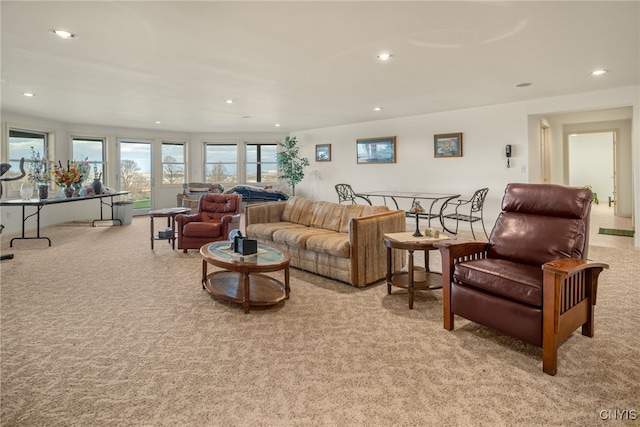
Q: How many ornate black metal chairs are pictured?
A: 2